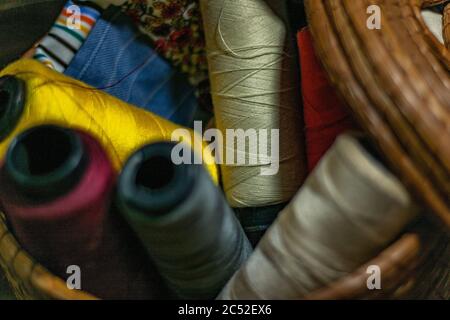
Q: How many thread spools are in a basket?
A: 6